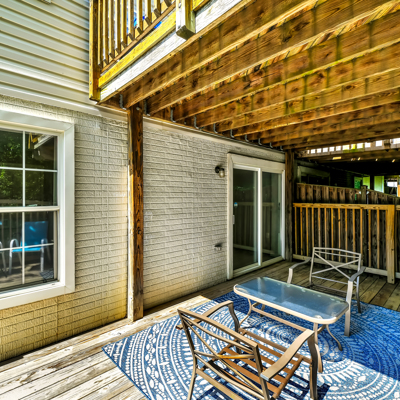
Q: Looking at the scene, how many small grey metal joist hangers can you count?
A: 10